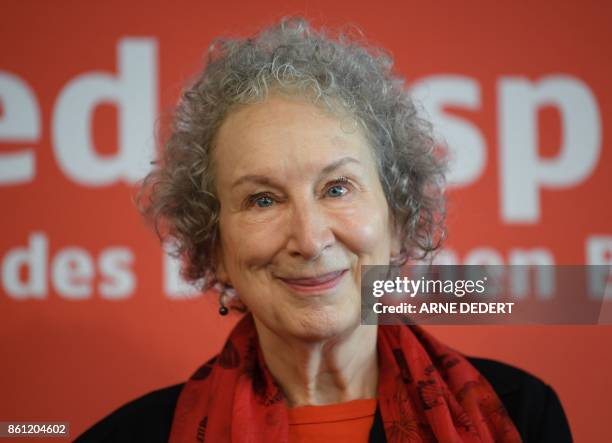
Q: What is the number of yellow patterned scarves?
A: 0